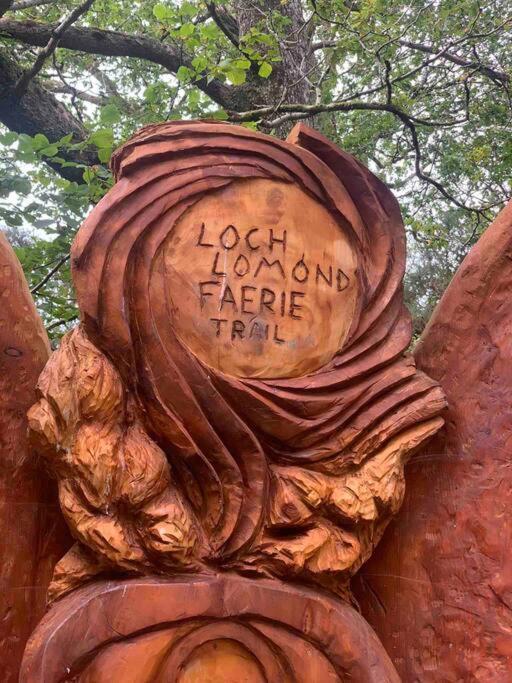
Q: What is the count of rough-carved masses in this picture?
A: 2